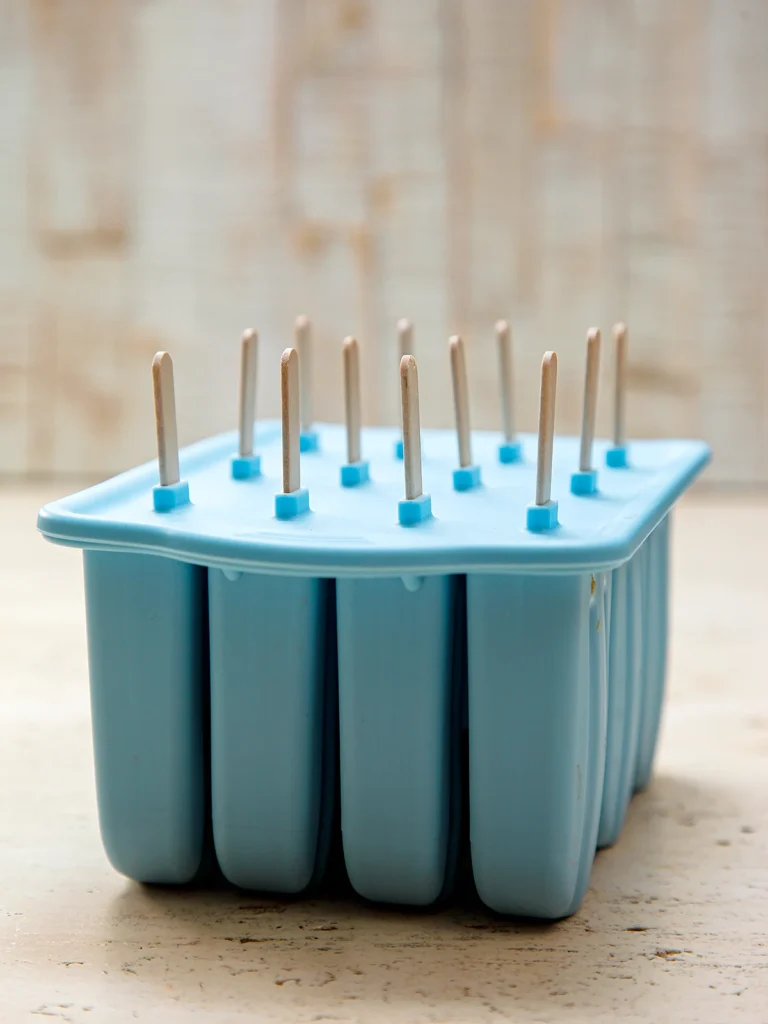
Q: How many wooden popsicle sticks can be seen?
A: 12